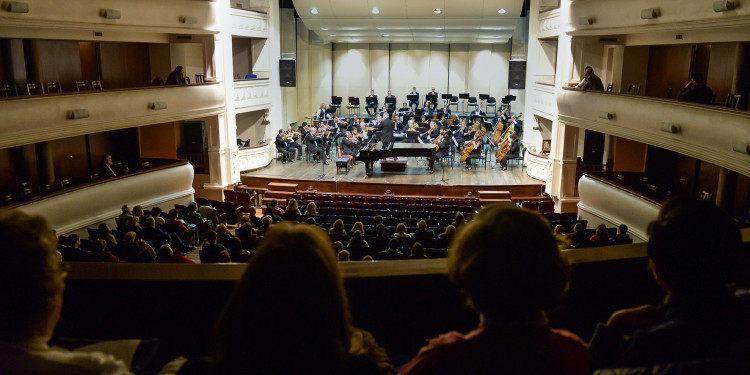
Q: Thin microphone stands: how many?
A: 2